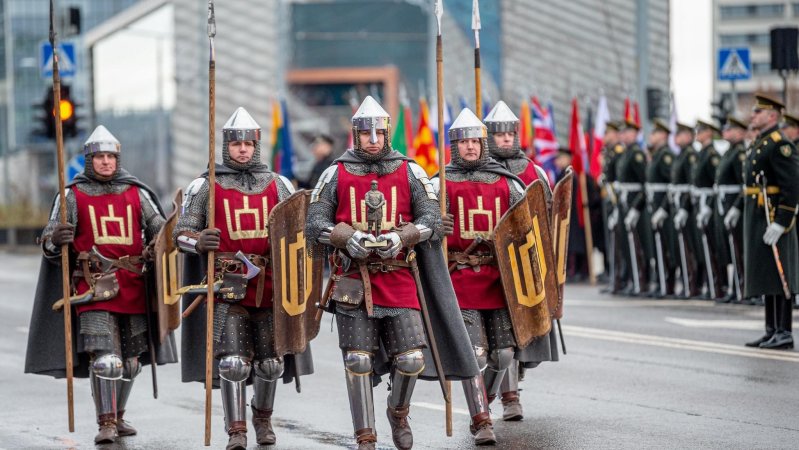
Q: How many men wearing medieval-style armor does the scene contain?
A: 5